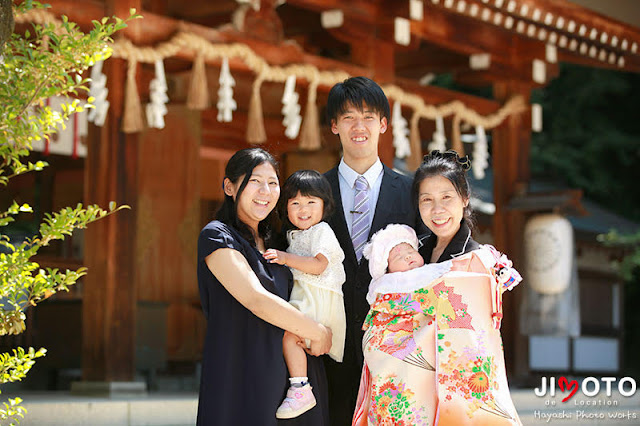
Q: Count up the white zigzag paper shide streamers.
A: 7